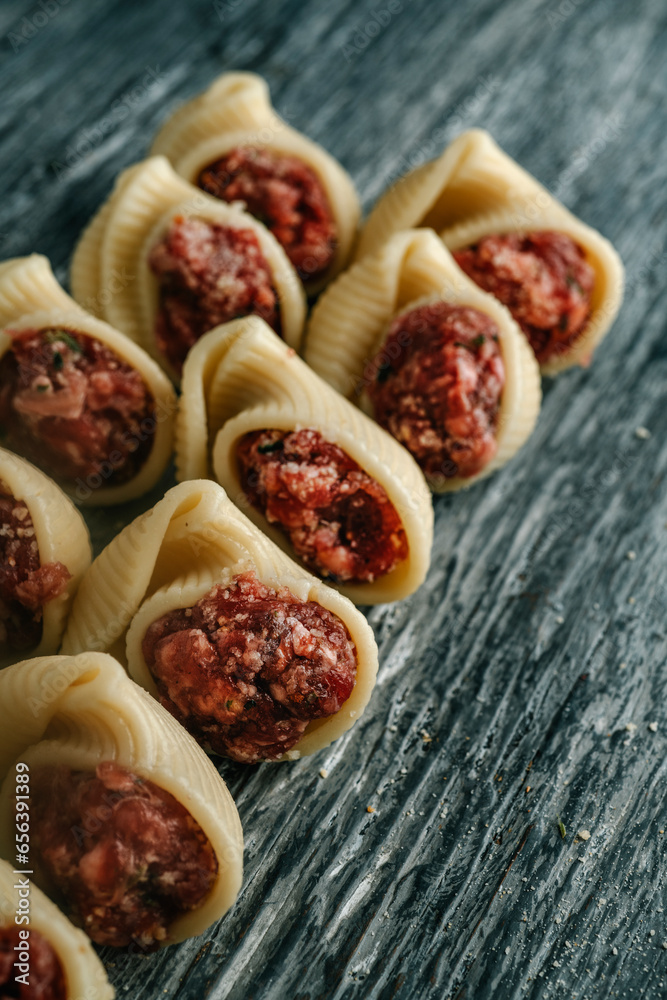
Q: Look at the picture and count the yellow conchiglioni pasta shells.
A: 10